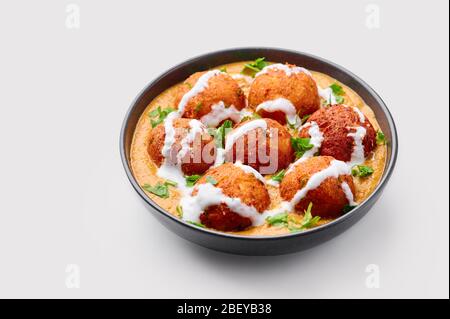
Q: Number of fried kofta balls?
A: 7